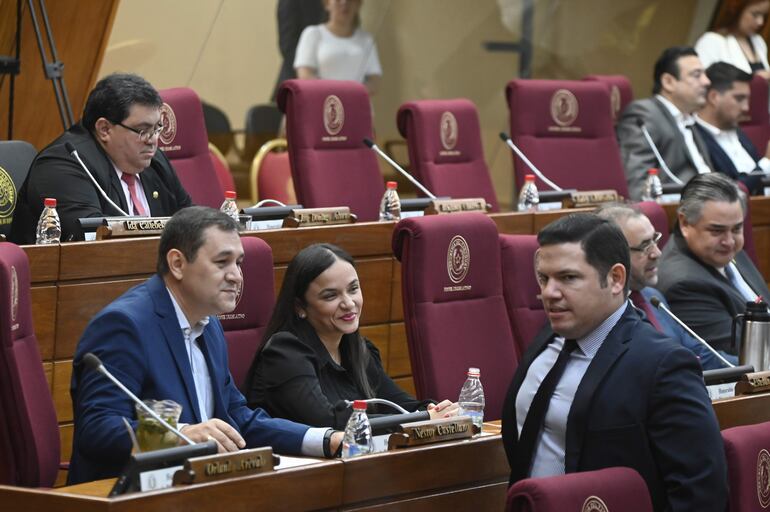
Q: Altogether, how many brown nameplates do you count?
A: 7